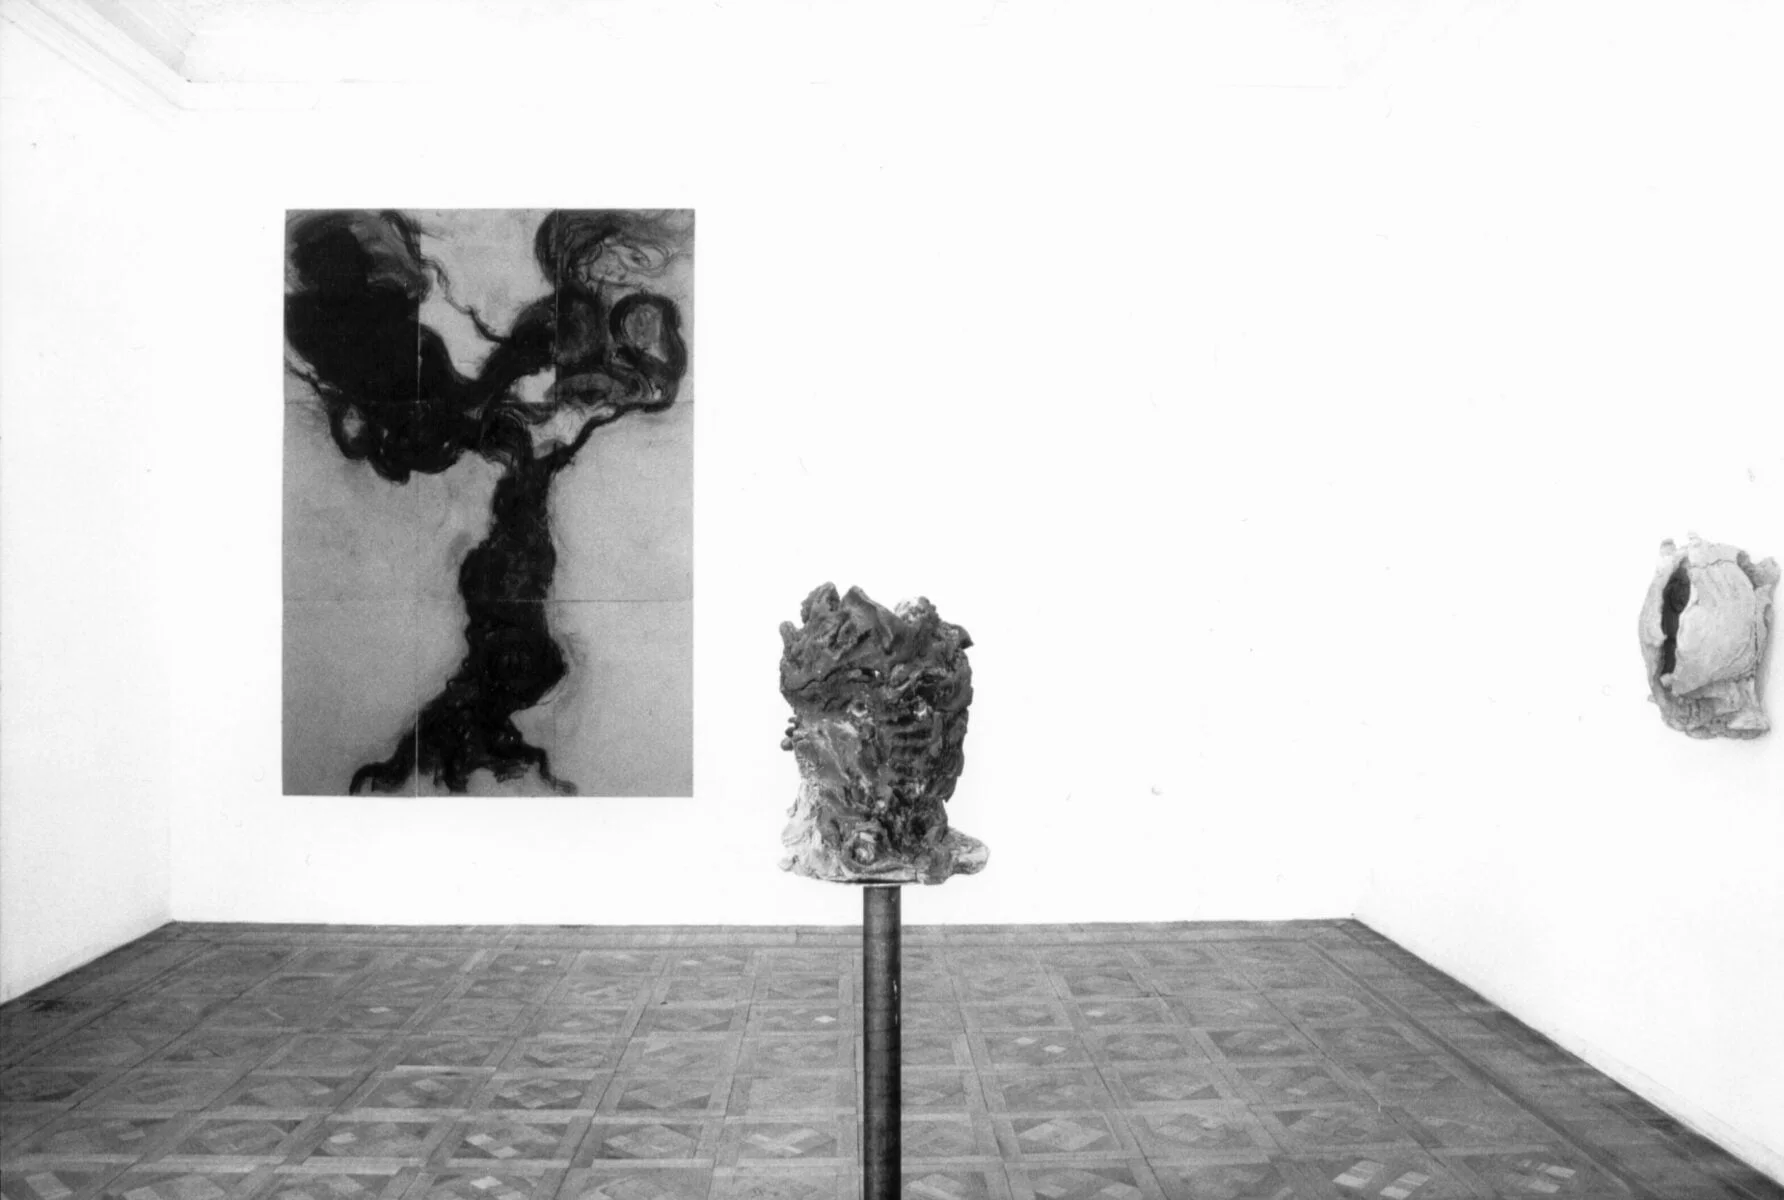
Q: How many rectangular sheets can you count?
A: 9